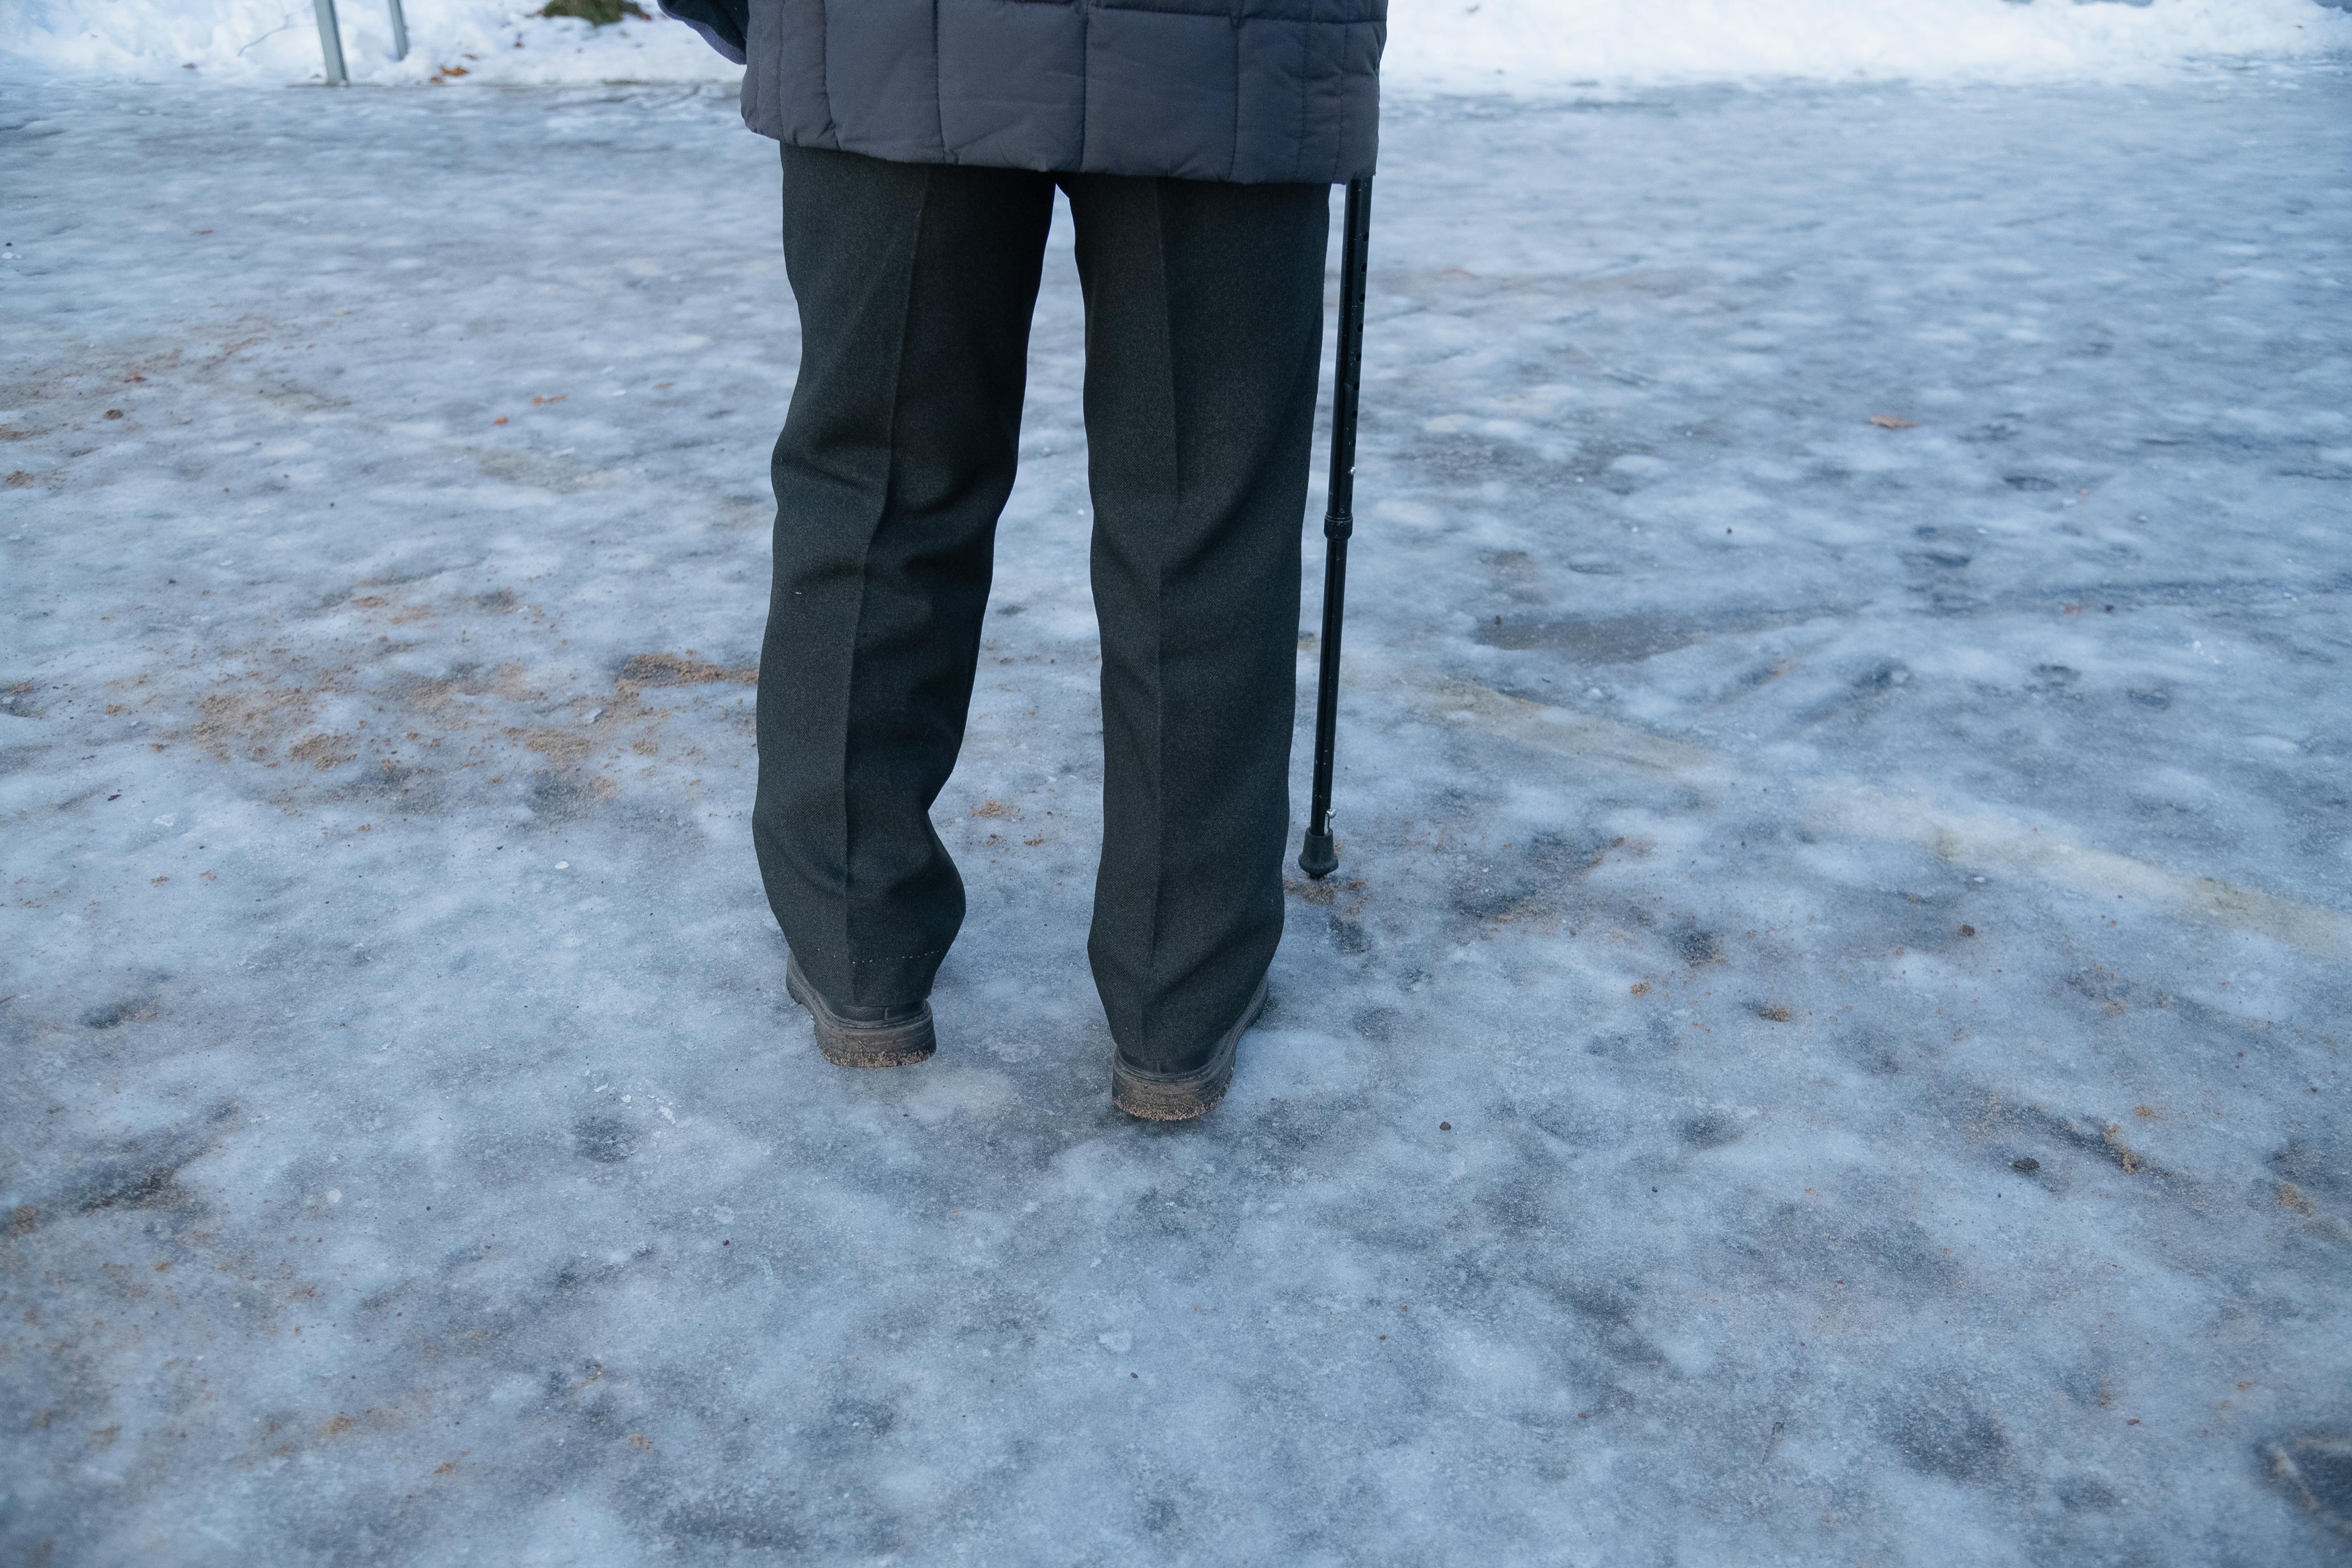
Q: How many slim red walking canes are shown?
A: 0